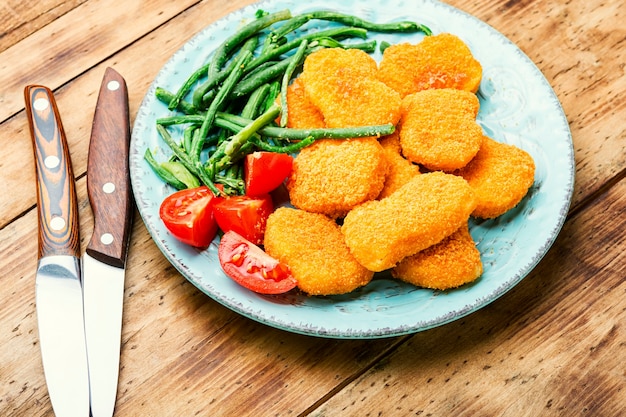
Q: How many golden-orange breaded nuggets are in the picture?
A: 10